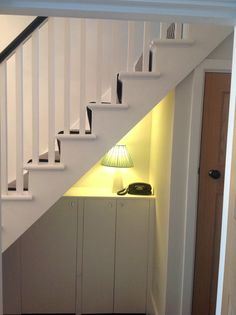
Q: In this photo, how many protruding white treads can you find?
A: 6